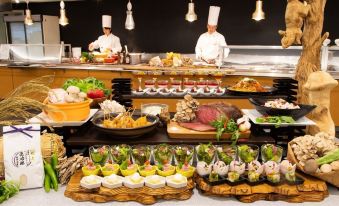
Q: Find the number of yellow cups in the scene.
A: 6